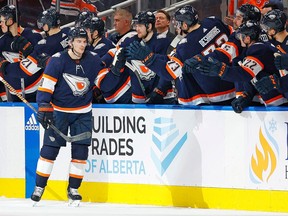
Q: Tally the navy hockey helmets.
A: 10